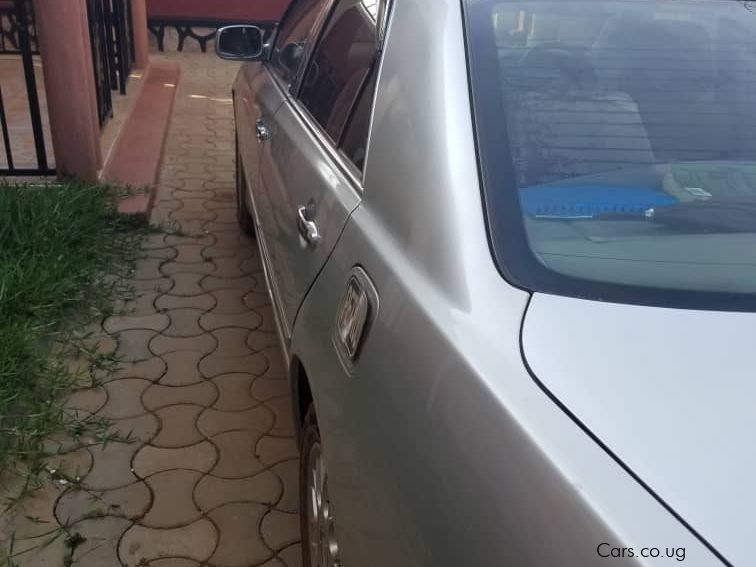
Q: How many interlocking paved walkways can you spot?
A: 1